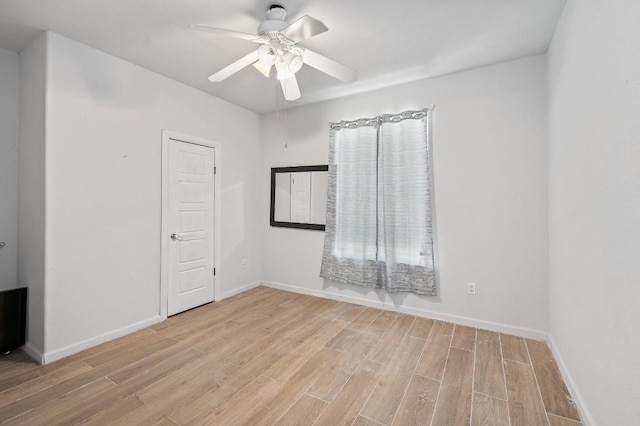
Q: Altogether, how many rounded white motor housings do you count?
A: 1